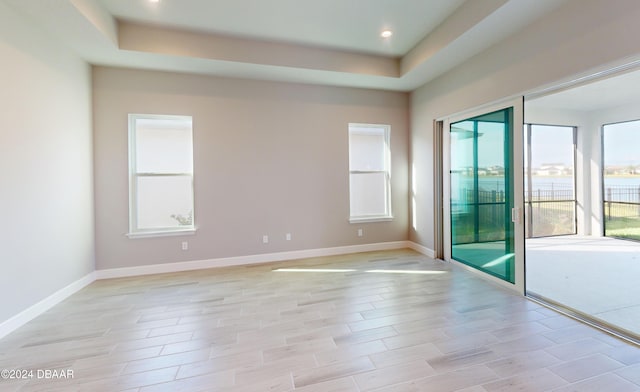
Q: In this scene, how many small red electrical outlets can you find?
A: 0